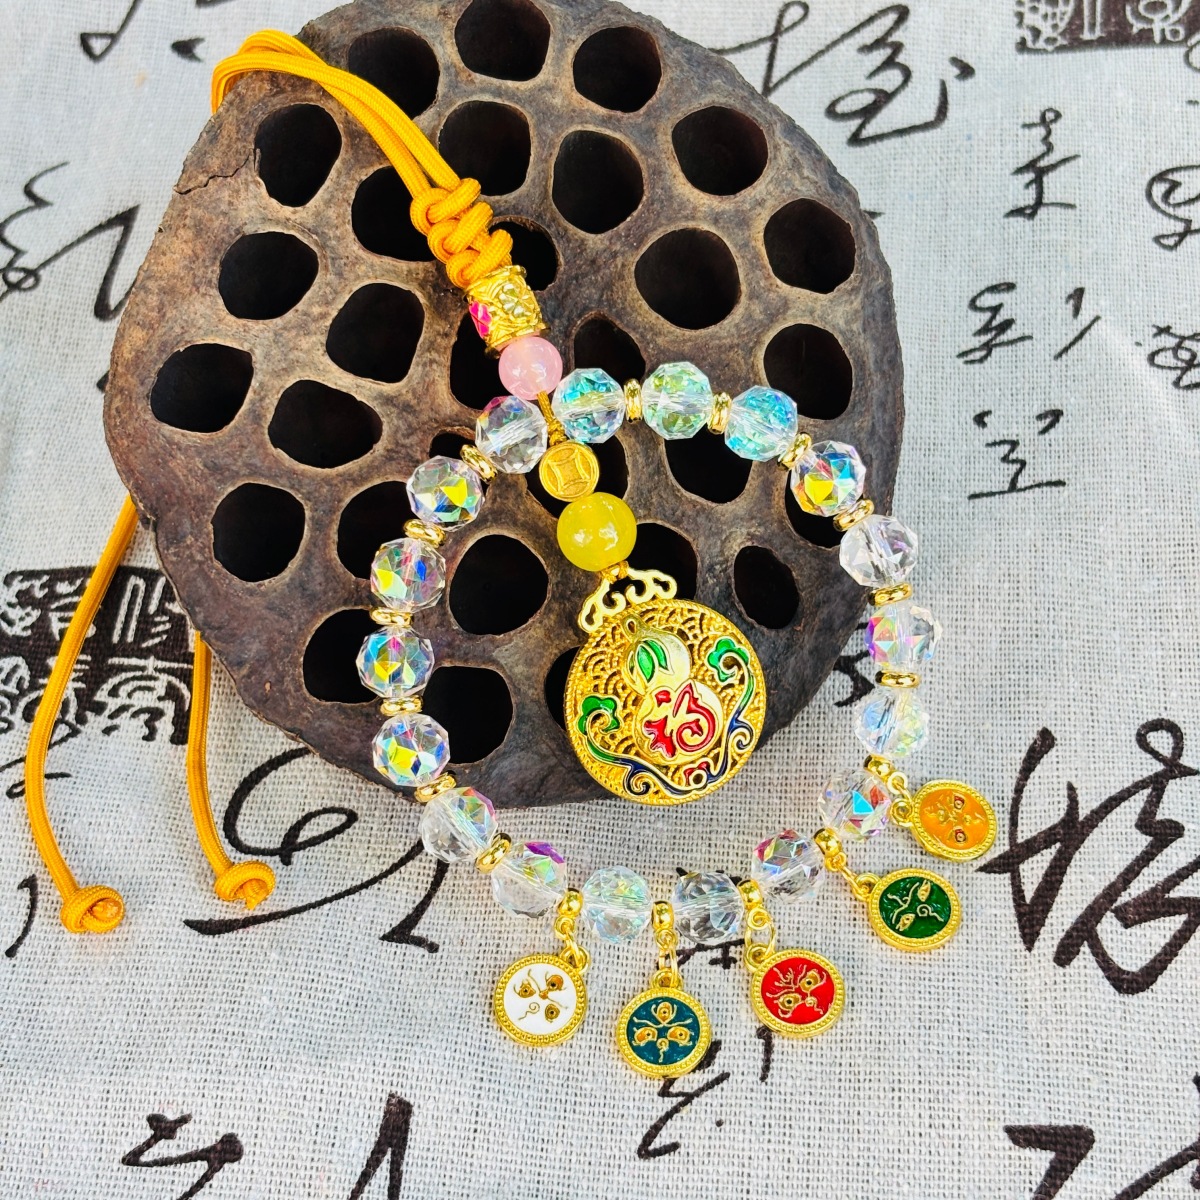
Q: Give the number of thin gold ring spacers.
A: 12